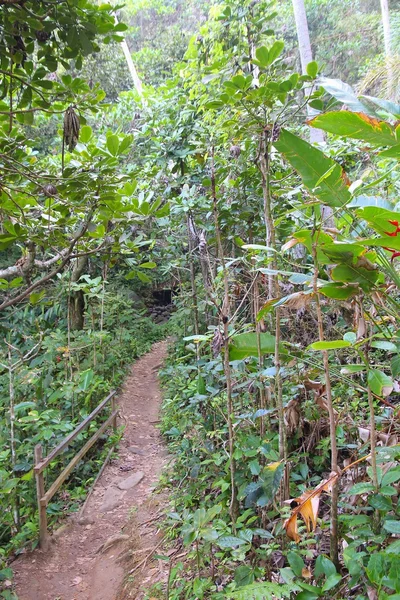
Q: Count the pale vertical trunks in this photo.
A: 3